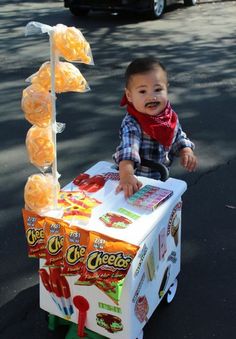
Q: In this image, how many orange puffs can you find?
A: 5